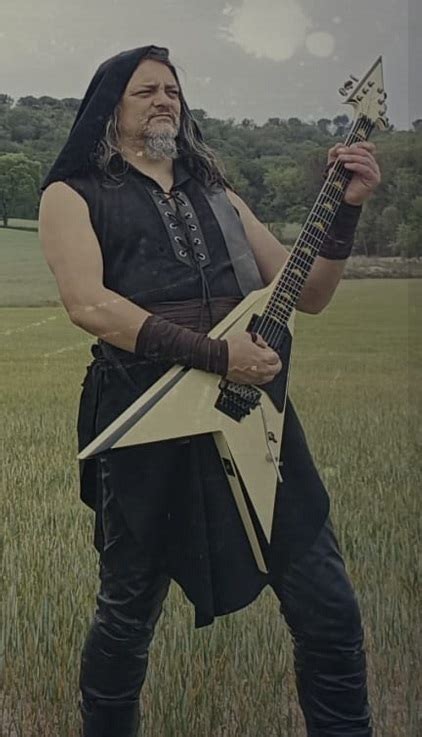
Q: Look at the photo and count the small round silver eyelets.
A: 12